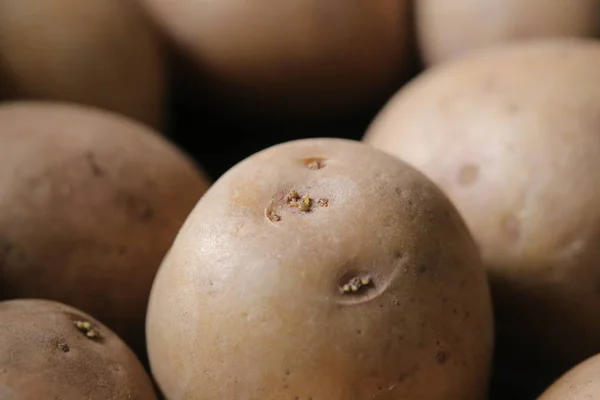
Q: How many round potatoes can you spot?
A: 8